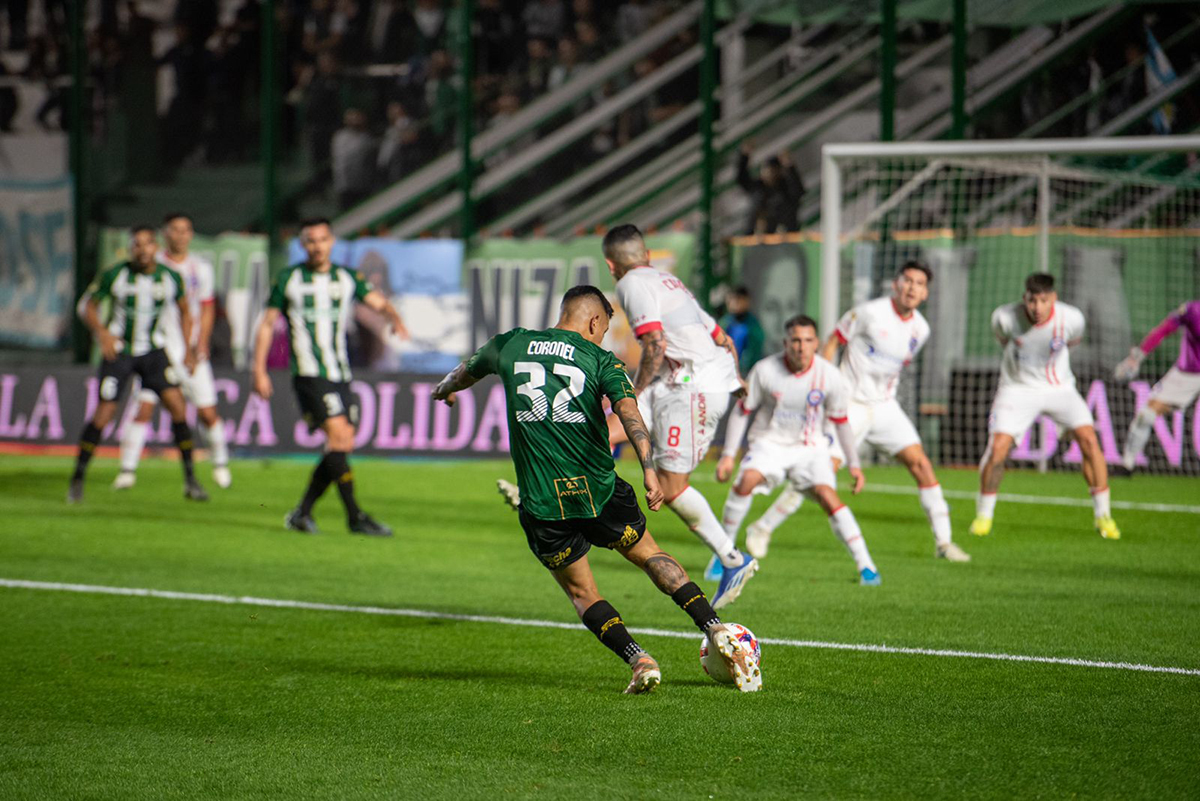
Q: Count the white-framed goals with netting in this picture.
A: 1